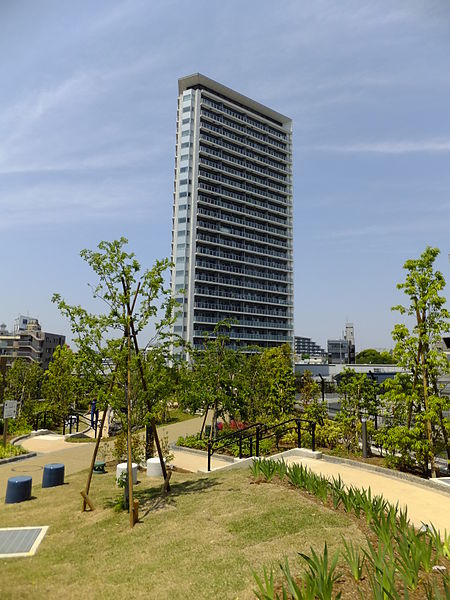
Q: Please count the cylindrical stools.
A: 4